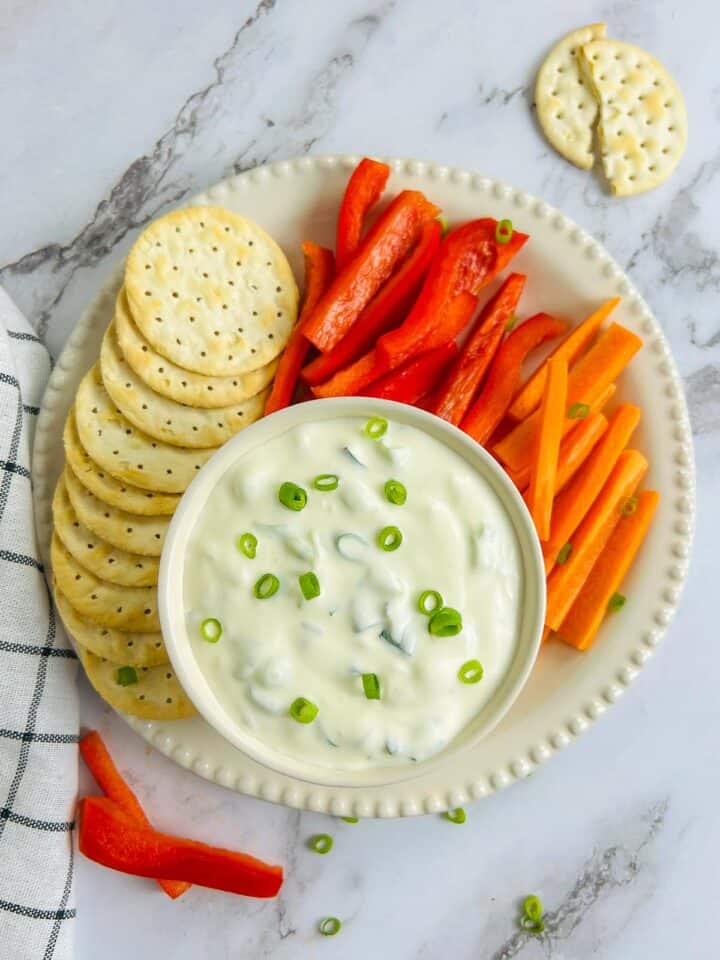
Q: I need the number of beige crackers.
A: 11